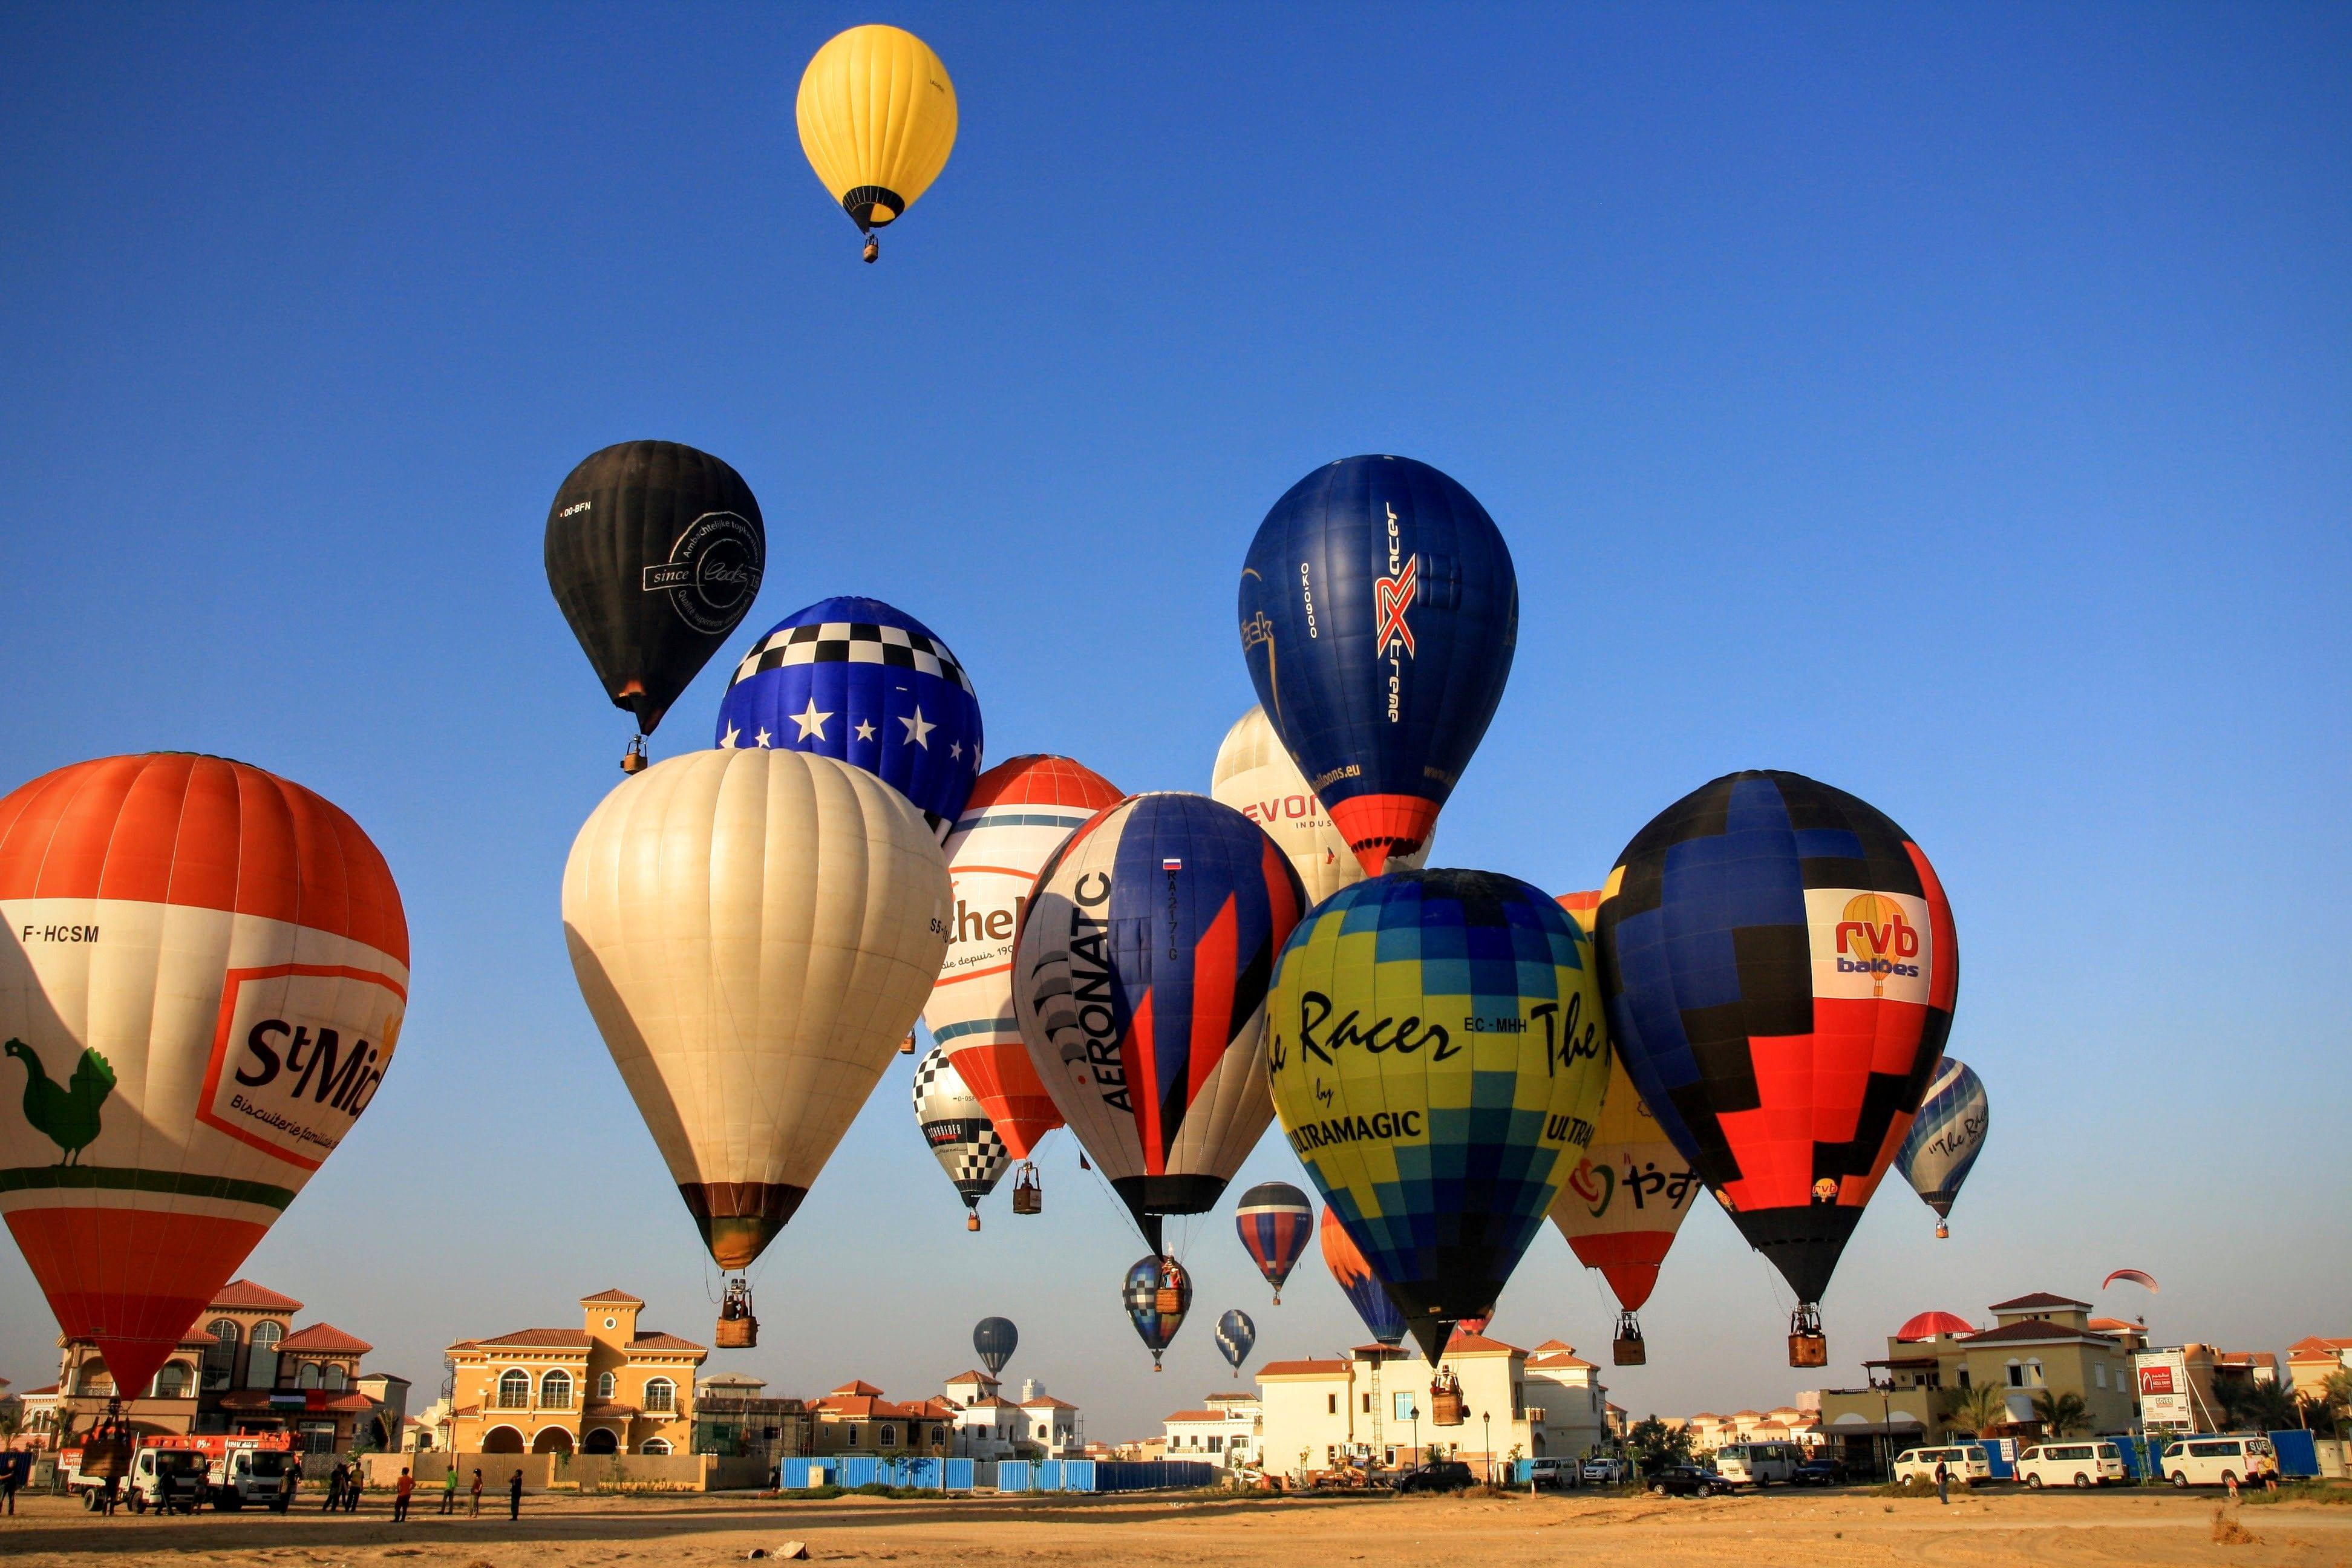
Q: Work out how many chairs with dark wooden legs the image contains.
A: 0